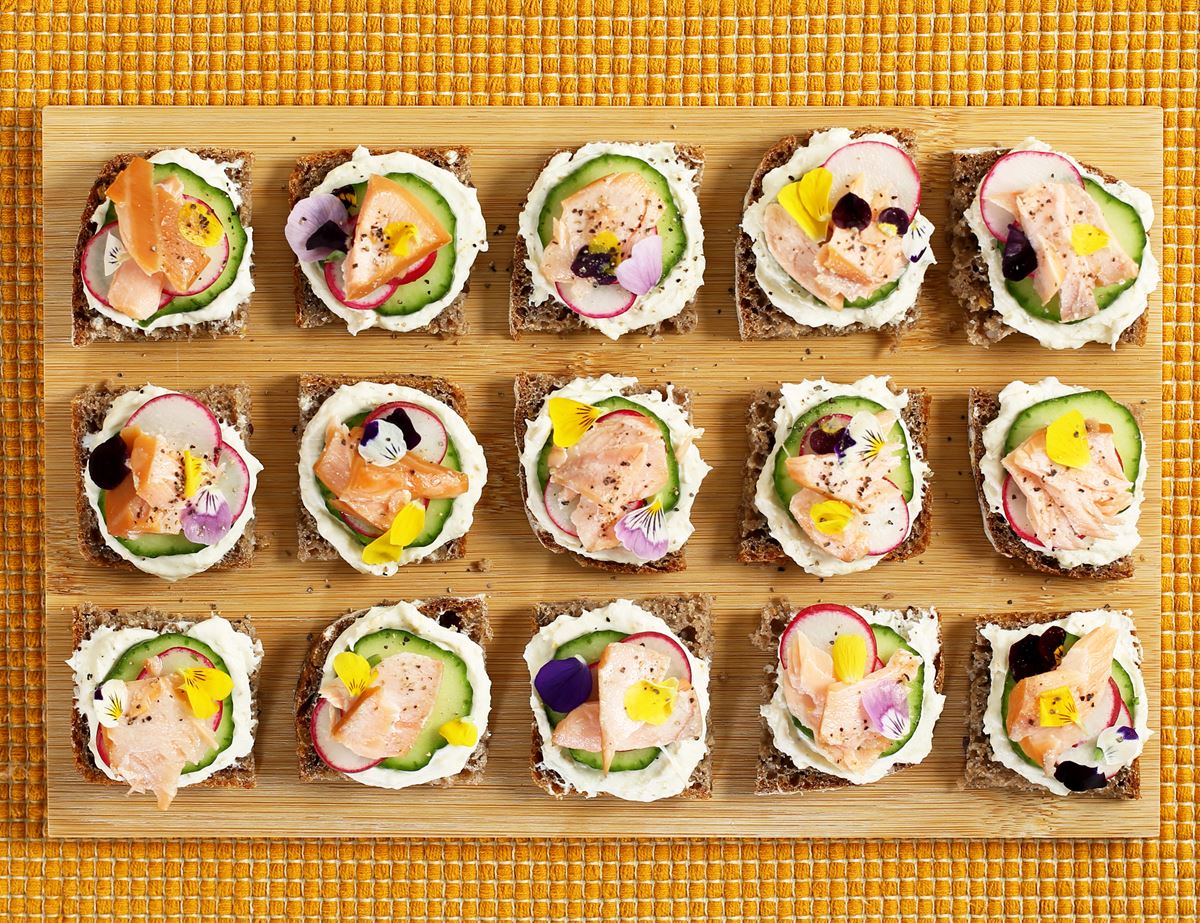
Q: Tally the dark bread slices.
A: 15